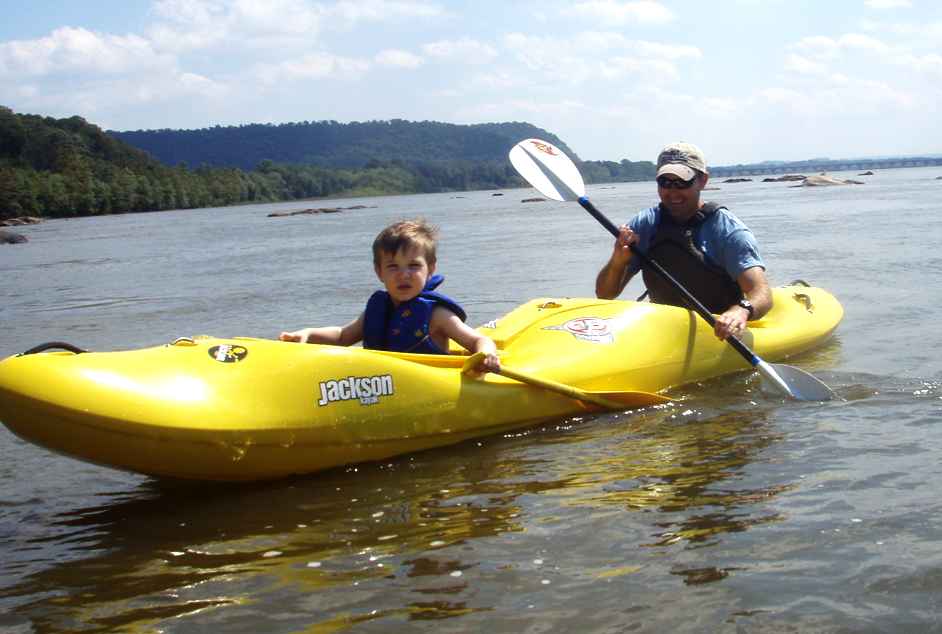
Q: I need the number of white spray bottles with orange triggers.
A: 0